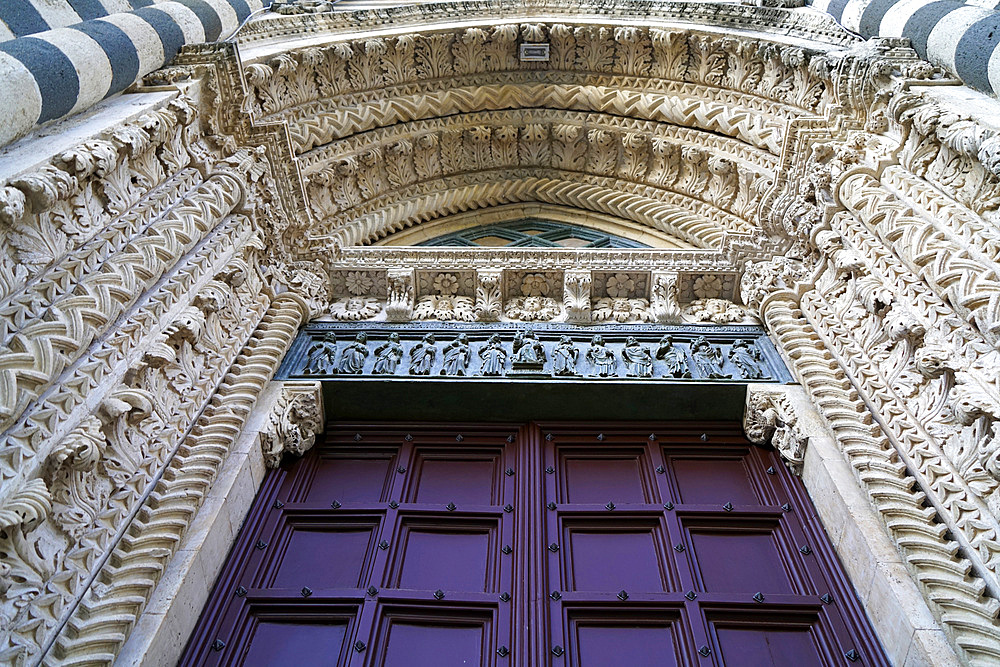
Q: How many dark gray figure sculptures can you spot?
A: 13